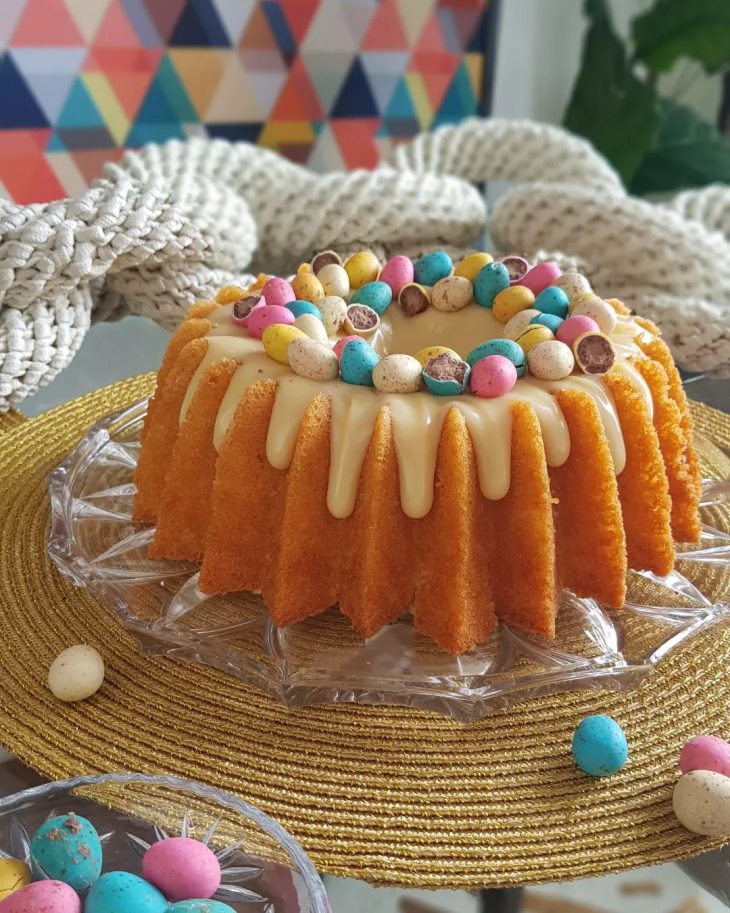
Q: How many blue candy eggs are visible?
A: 13